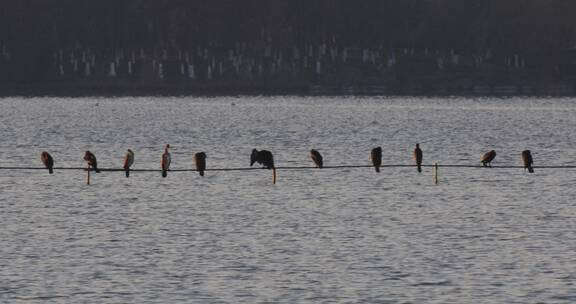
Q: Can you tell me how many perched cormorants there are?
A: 11